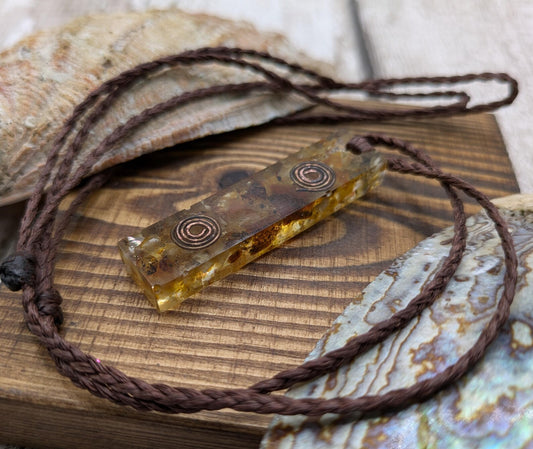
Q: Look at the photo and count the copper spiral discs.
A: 2